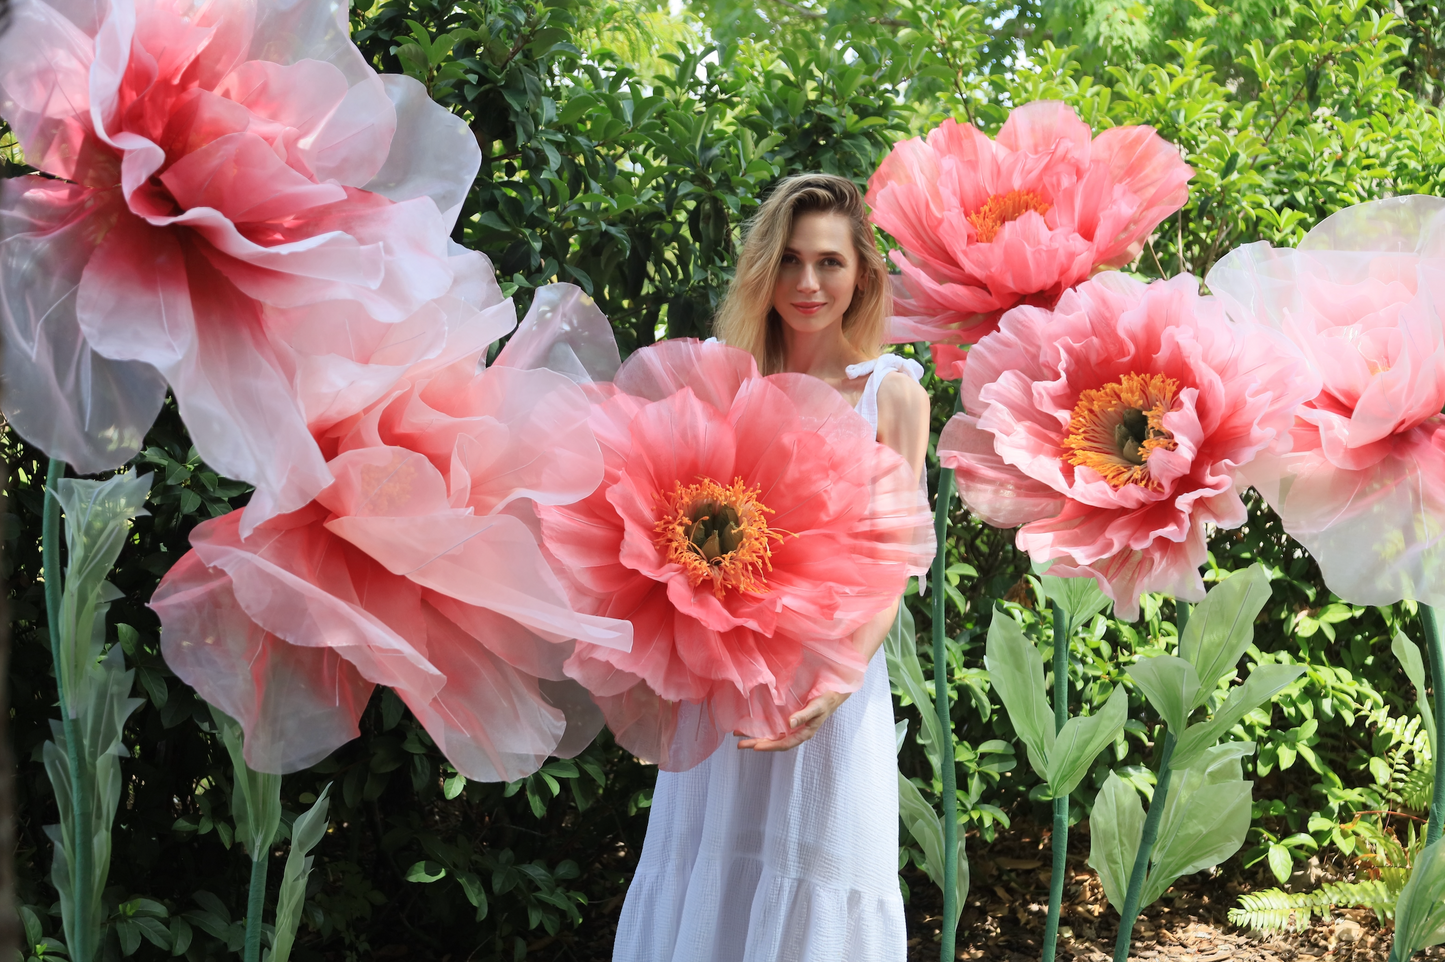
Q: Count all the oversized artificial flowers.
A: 6